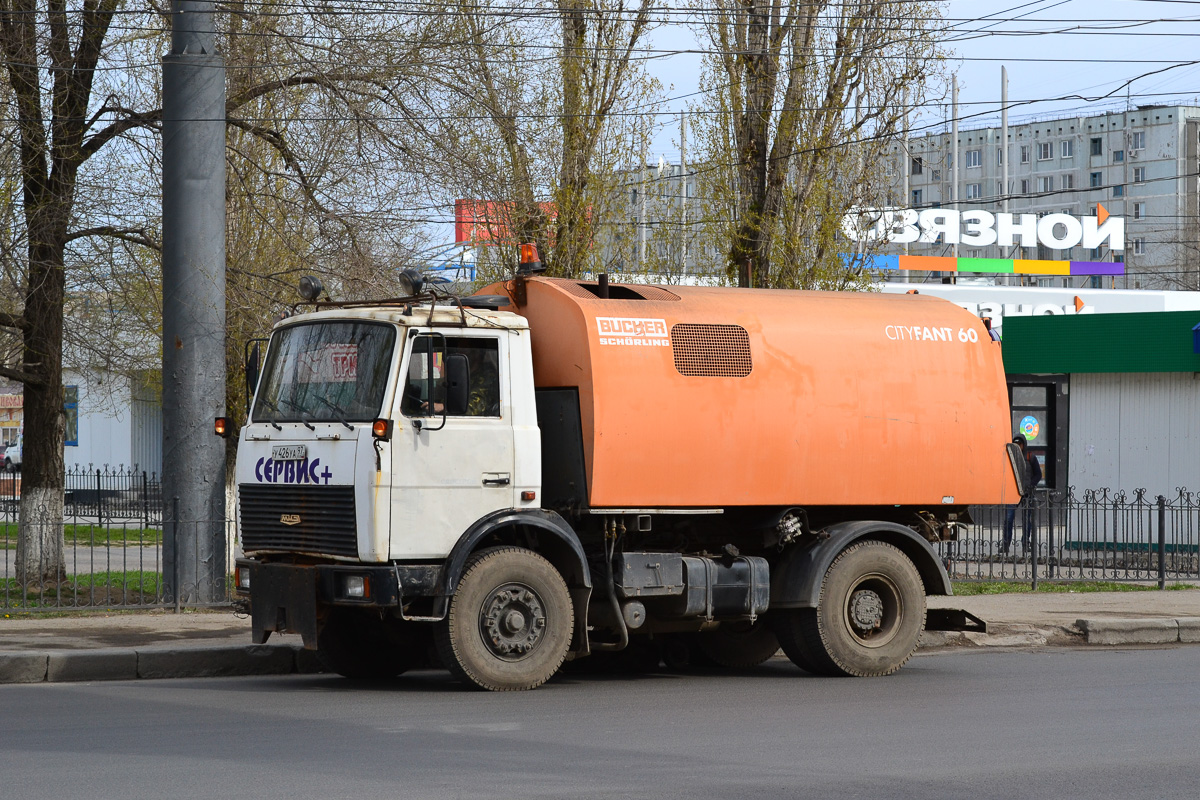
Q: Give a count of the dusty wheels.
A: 2